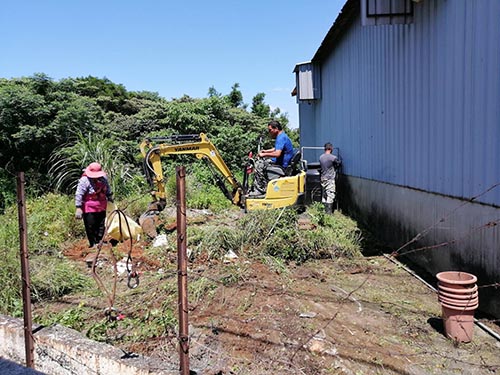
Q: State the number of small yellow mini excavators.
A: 1